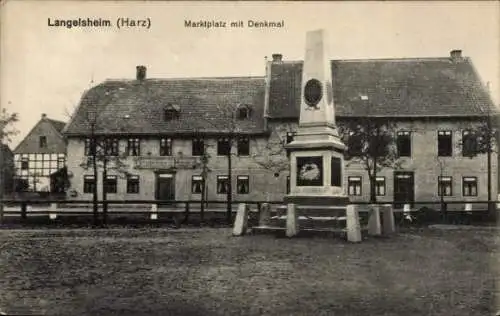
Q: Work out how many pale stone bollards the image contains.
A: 6